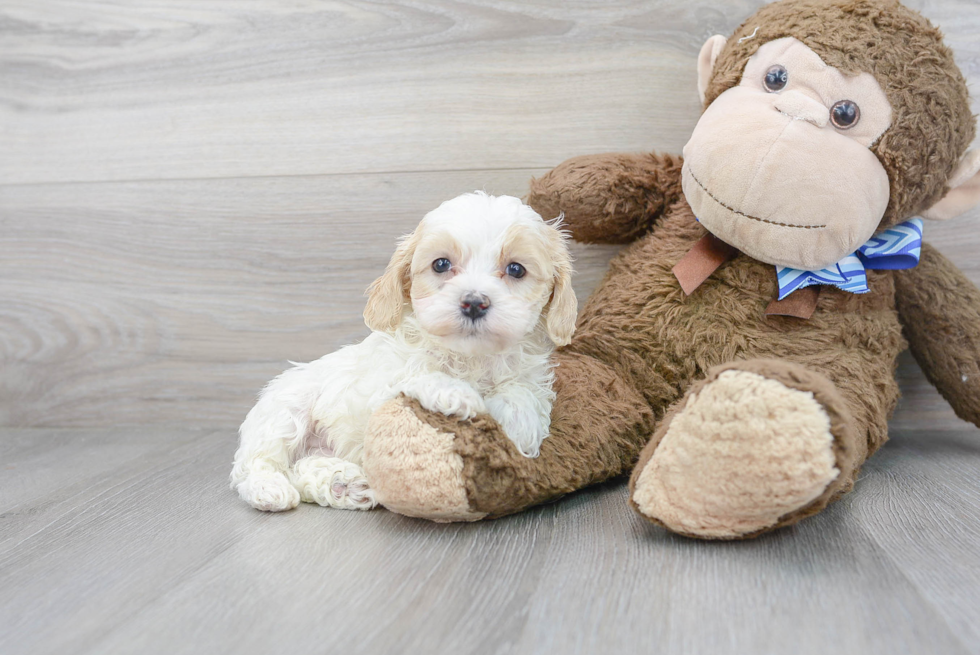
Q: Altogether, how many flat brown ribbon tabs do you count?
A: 2